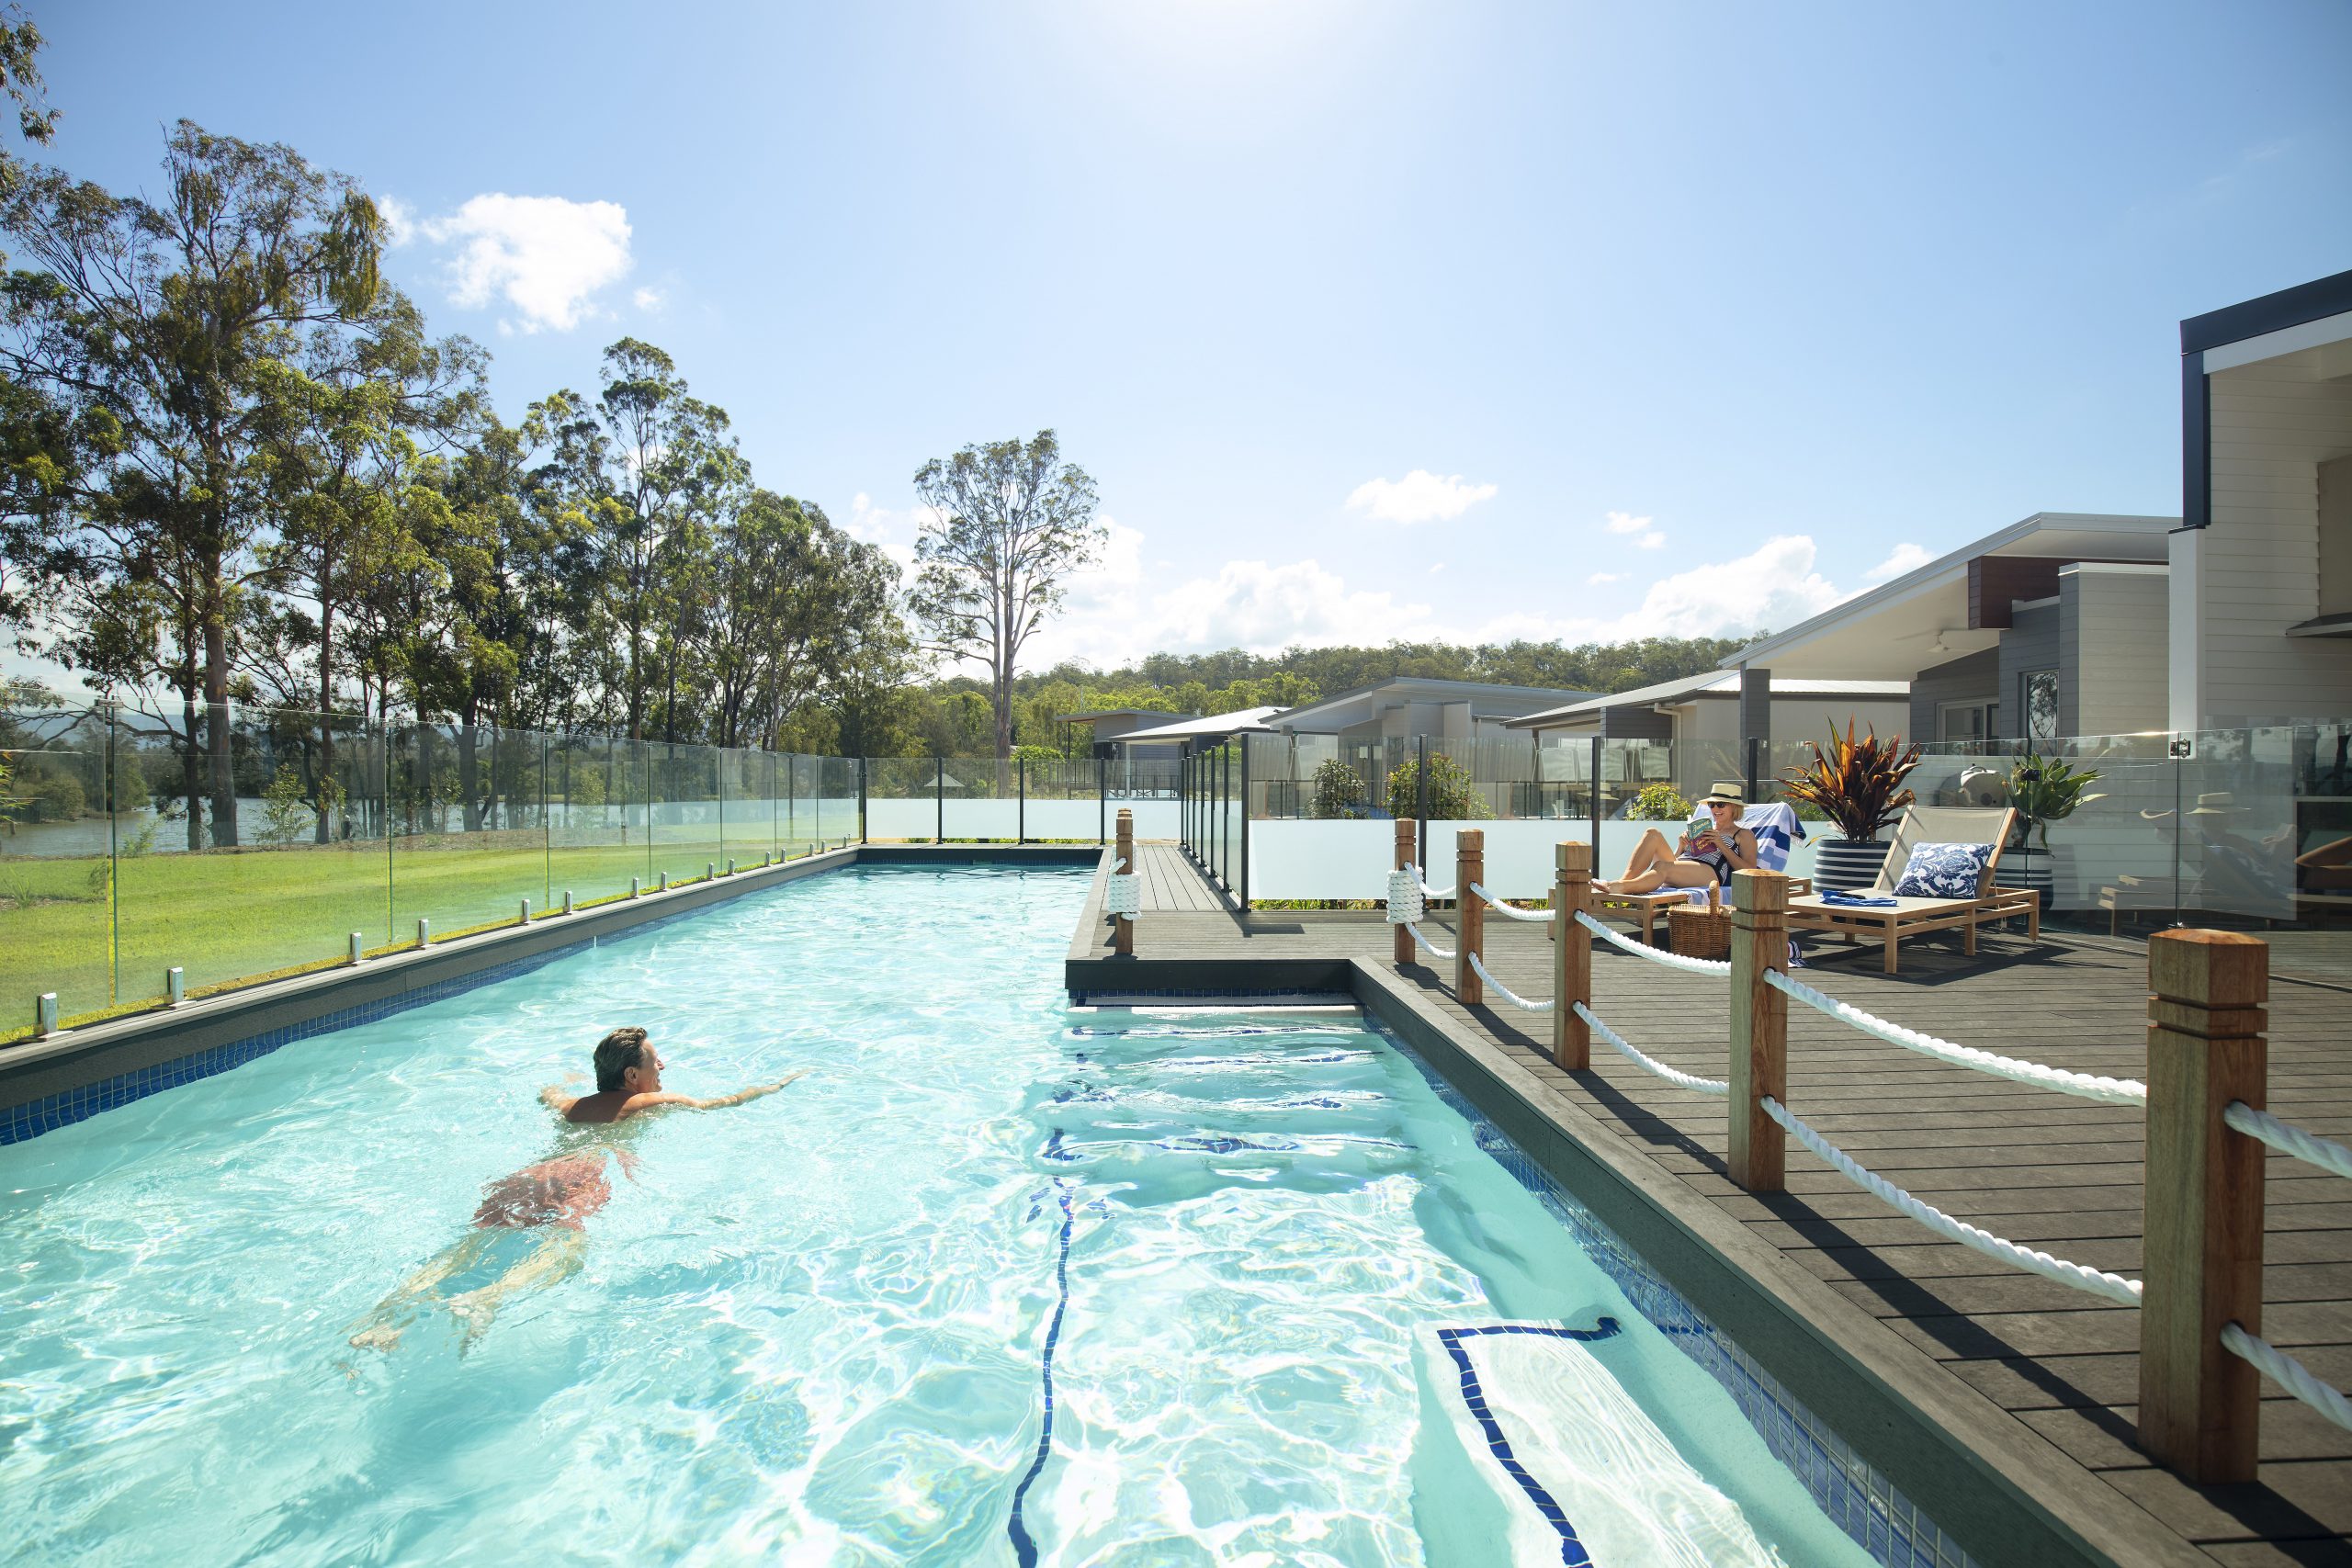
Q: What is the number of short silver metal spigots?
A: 15